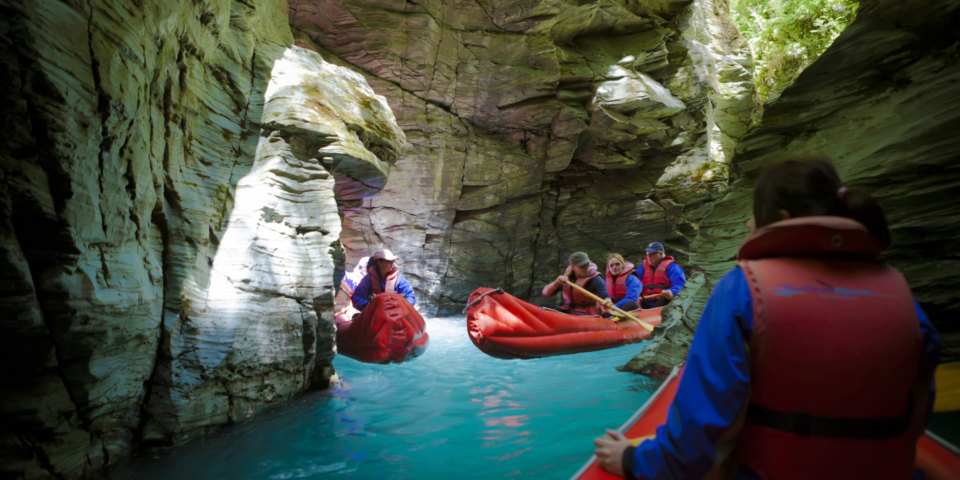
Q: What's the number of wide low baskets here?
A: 0